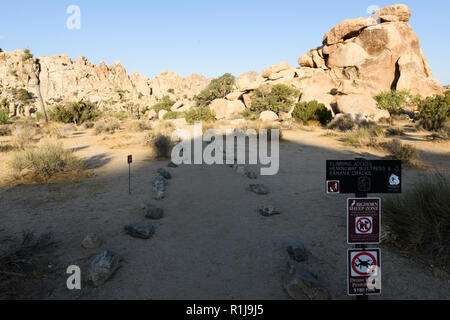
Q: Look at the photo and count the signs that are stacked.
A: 3